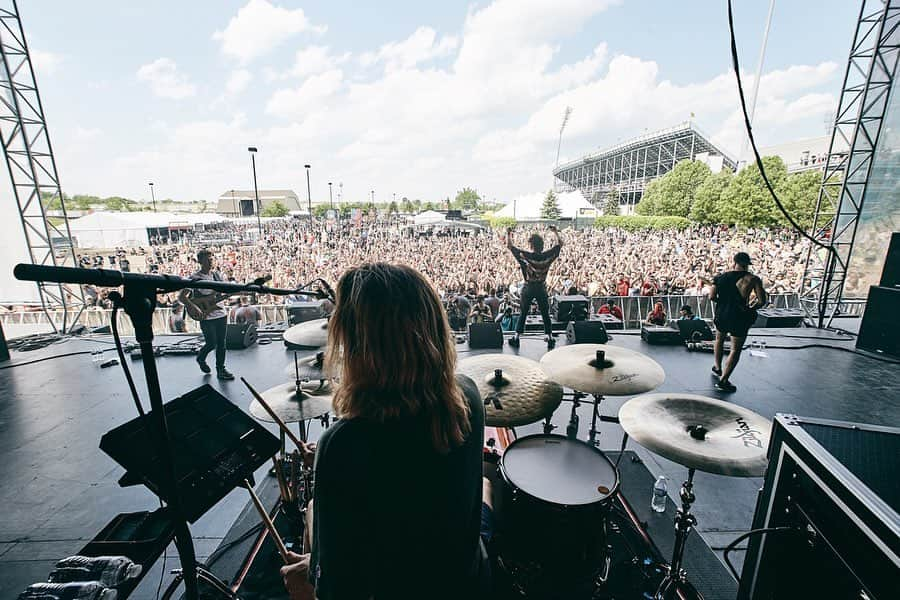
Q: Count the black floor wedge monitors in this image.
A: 4